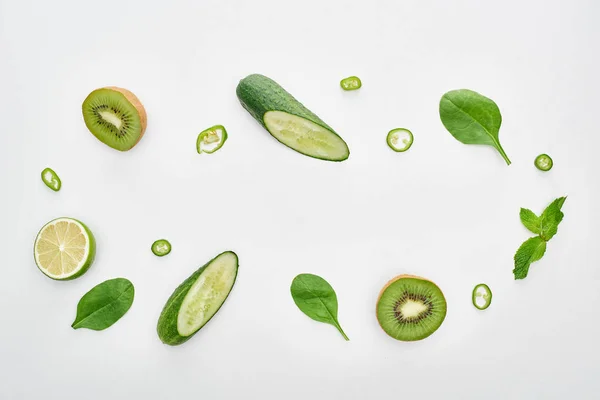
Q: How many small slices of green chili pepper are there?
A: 7